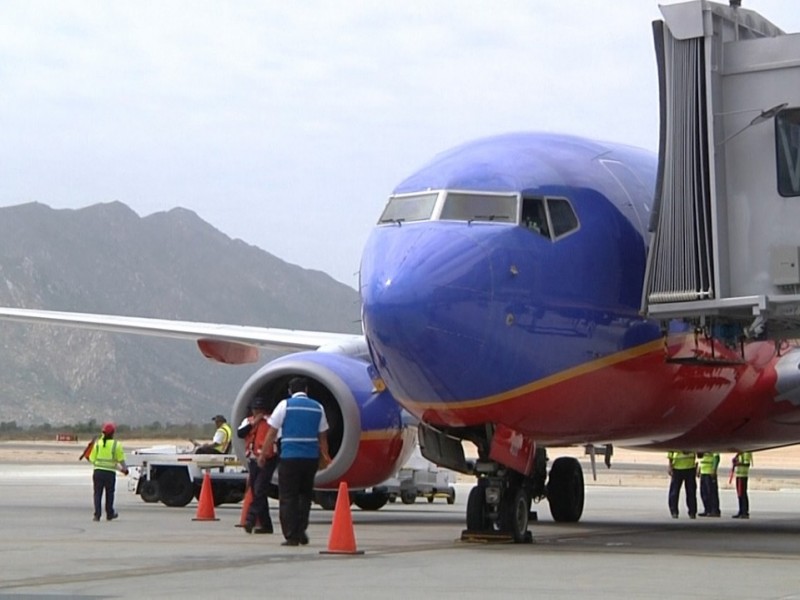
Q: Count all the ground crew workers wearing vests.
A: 7